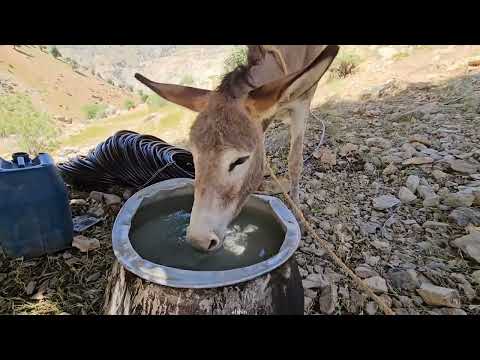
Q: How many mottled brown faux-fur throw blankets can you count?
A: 0